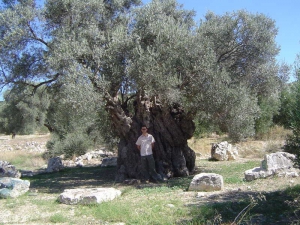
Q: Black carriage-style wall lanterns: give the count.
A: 0